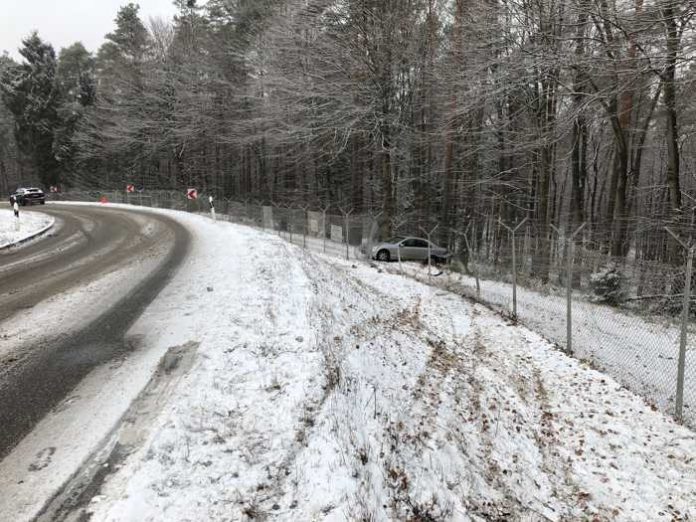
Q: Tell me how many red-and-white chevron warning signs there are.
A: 3